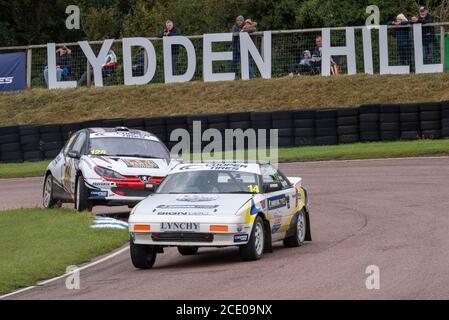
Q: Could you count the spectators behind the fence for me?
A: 10